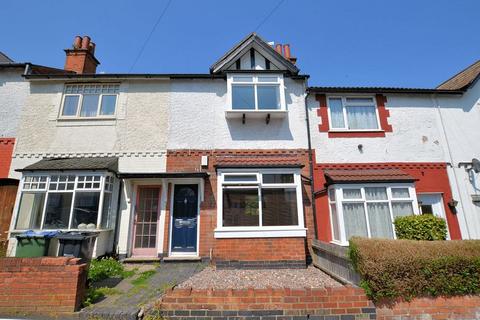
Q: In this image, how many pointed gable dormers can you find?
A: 1